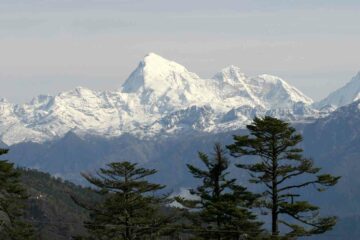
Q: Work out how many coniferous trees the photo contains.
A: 4